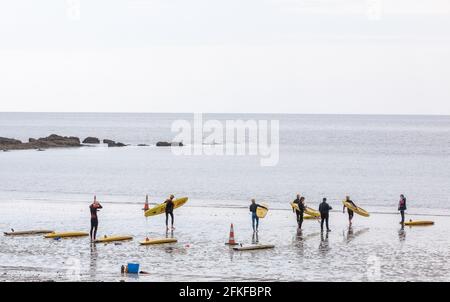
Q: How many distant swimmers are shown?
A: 0